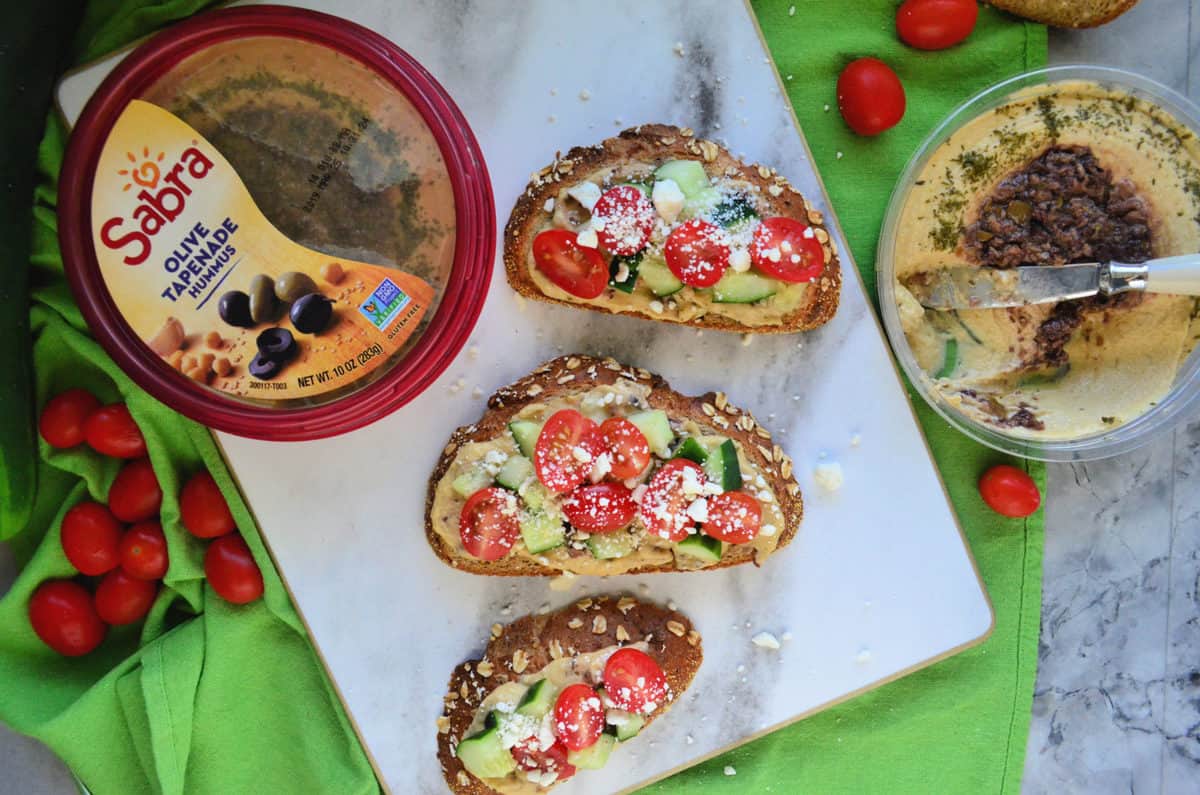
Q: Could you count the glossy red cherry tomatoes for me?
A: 12